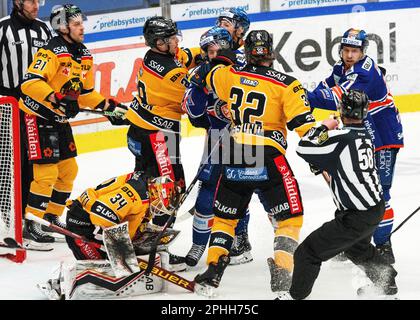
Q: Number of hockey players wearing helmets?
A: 7